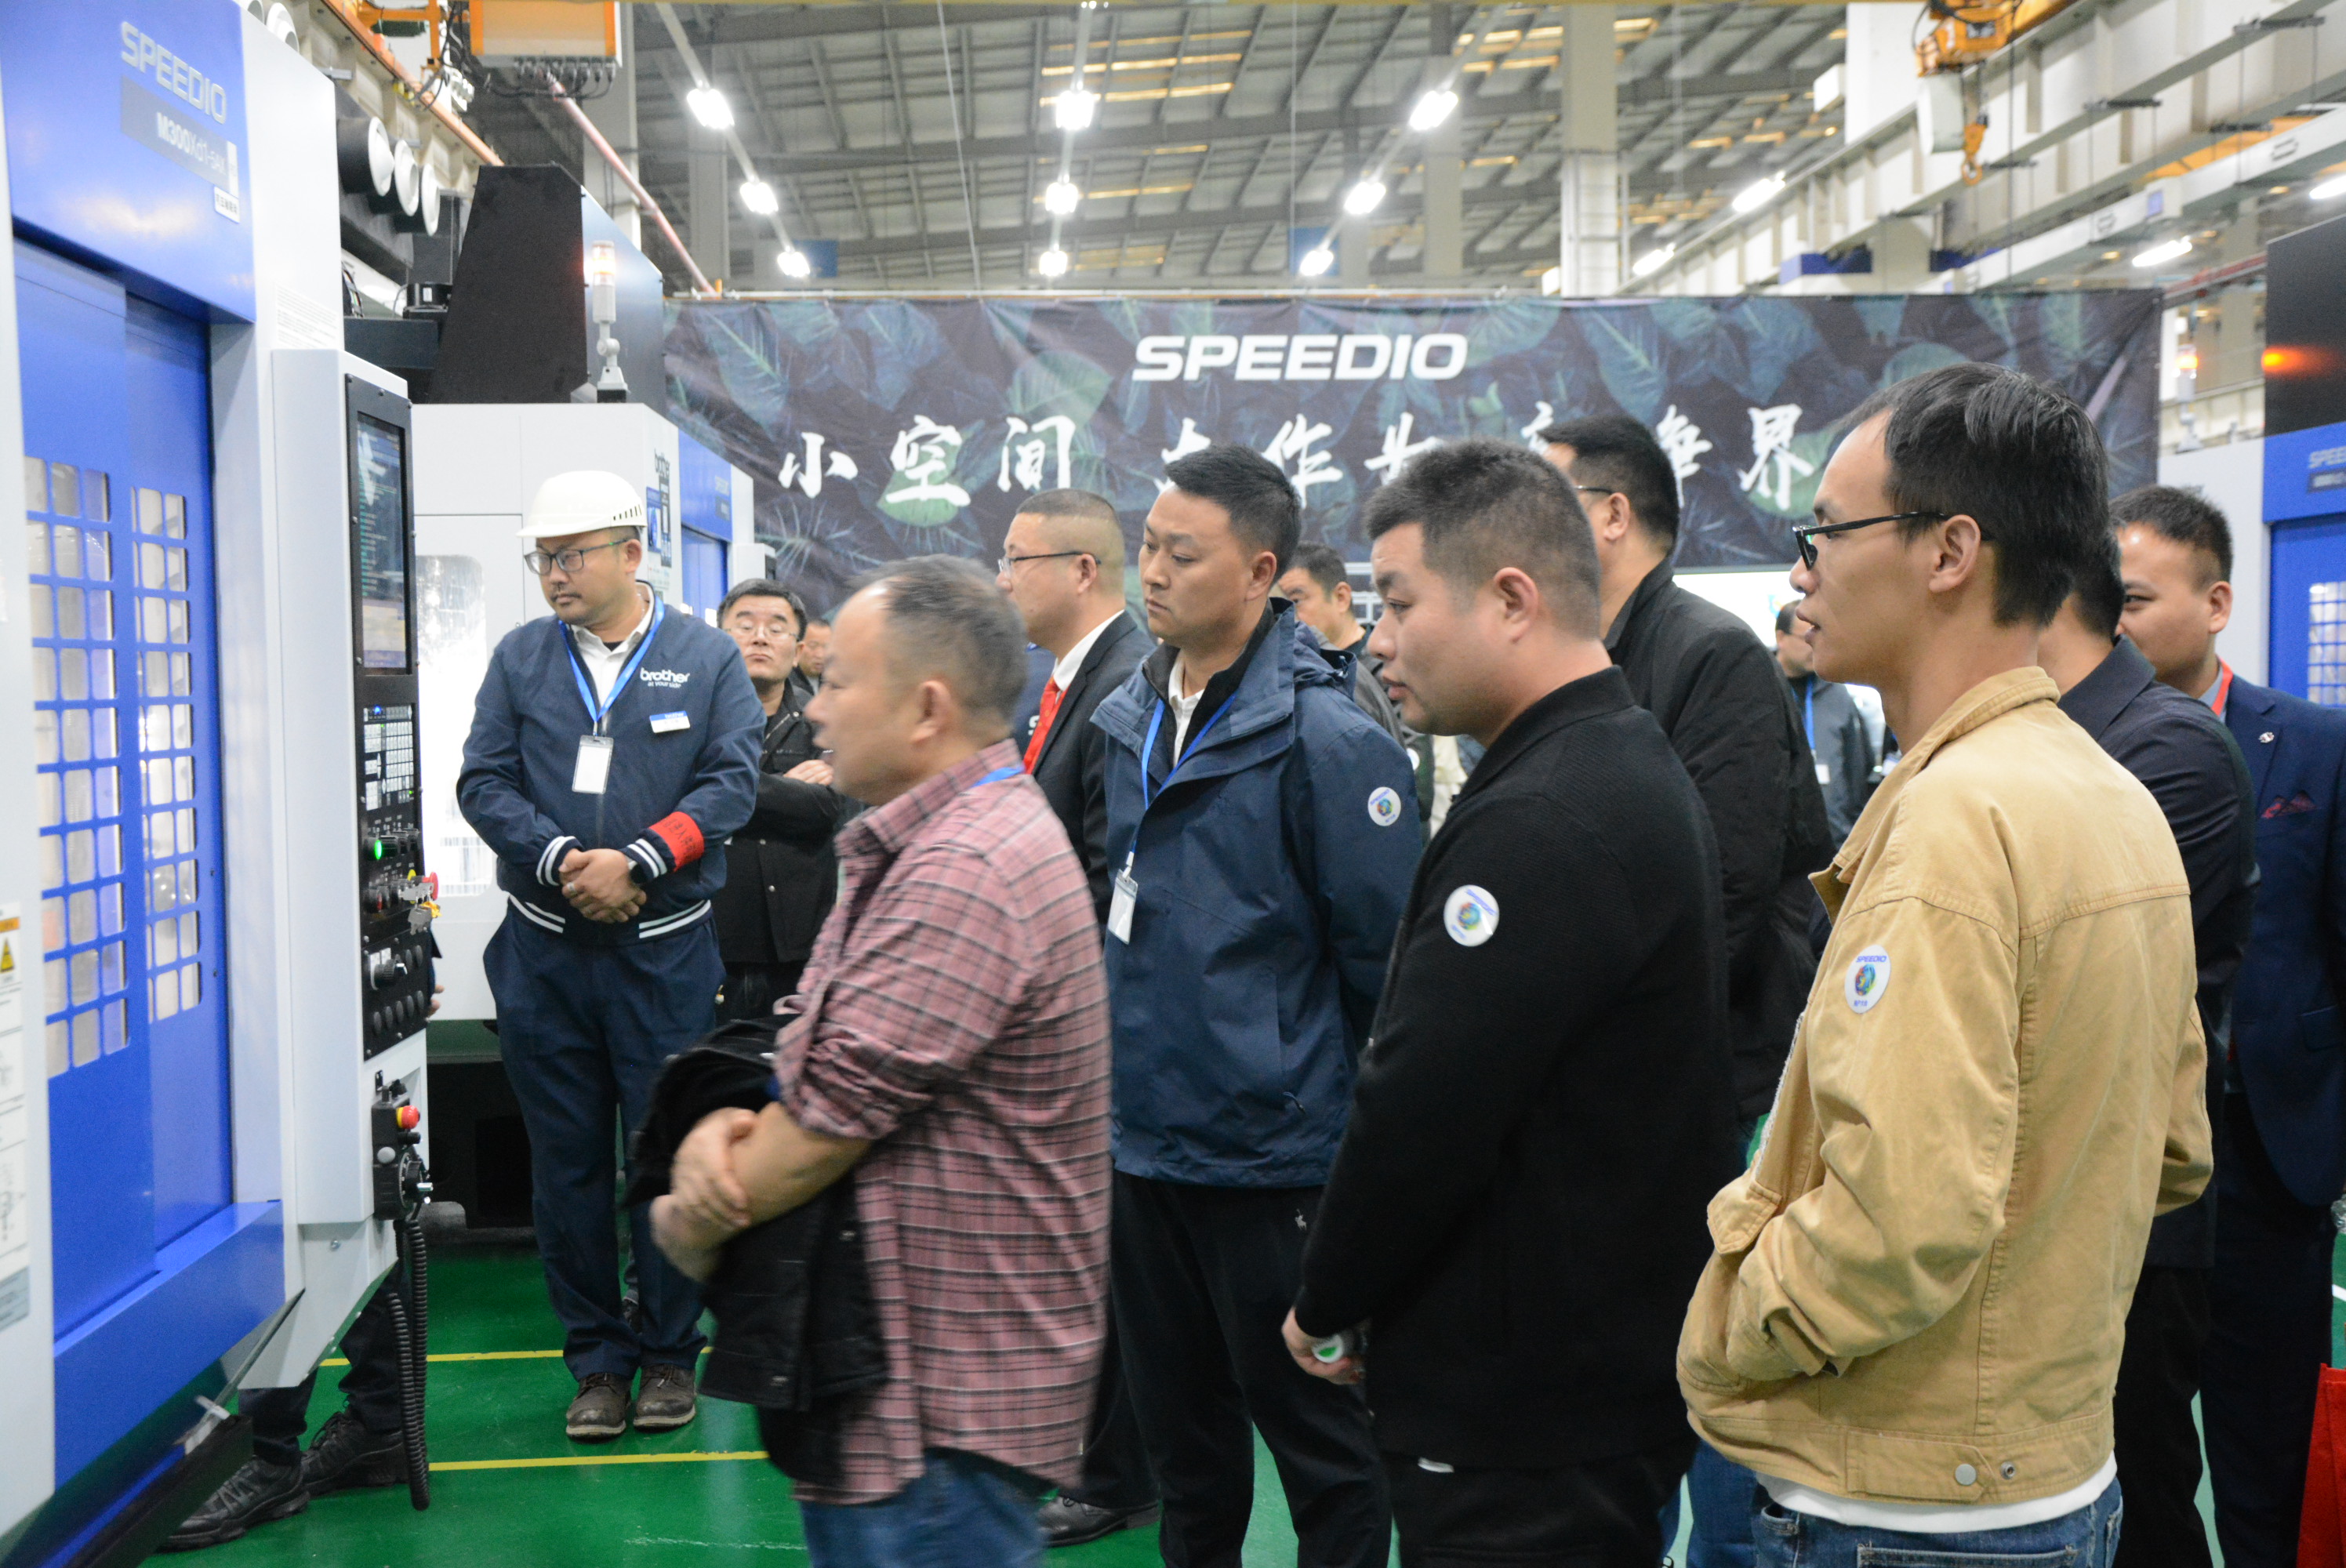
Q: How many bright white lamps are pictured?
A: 13